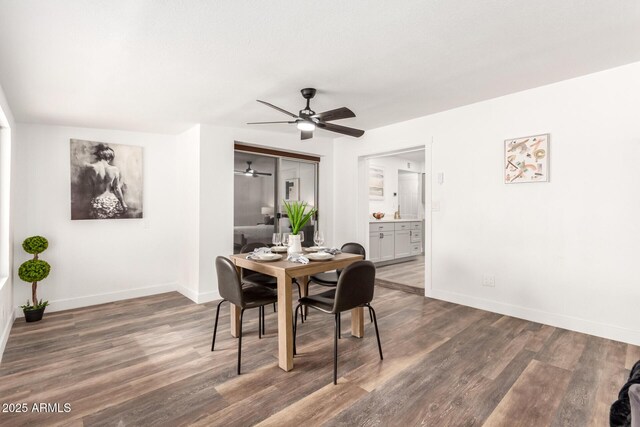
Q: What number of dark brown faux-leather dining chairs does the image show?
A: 4